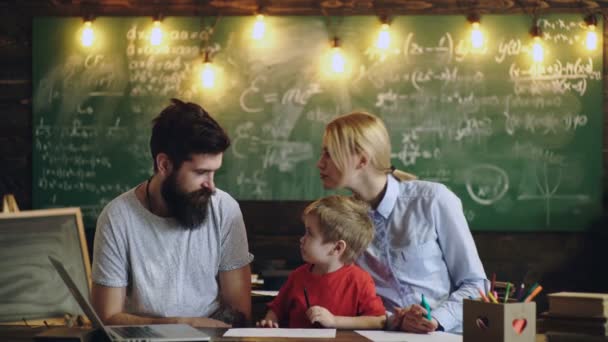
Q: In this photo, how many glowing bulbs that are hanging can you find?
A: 9